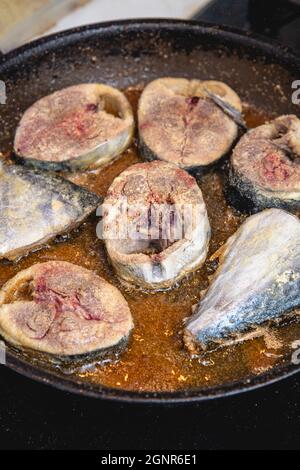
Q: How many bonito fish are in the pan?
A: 7